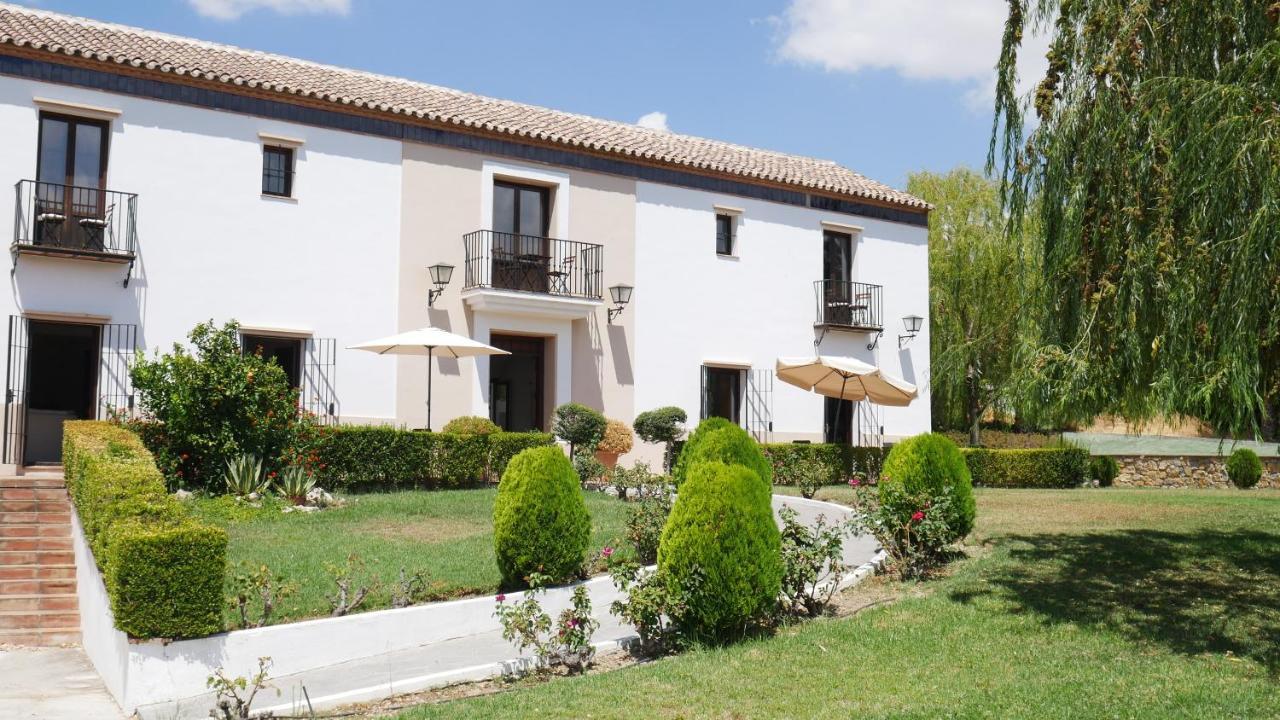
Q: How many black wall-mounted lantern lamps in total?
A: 3